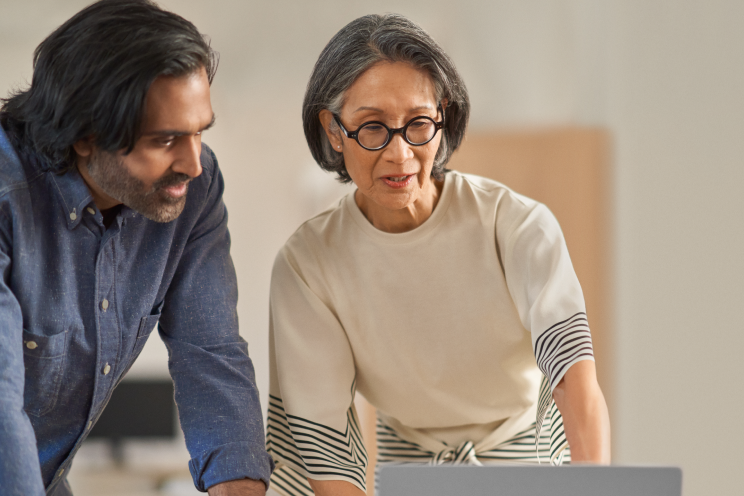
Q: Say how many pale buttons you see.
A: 7